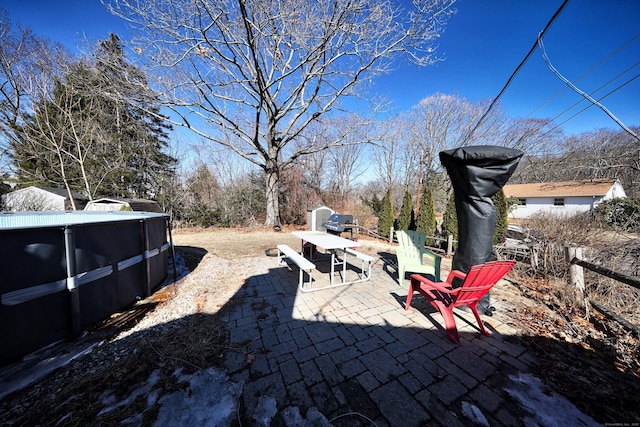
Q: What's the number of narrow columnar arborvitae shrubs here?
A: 5